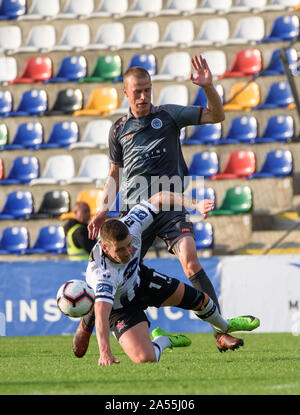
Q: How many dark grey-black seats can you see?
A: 2